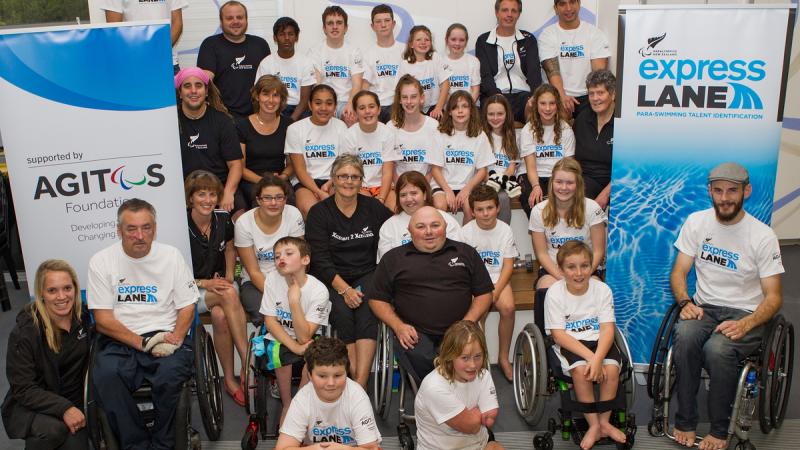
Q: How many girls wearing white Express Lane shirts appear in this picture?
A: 12